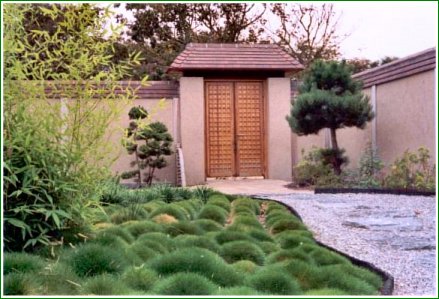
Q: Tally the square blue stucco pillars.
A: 0